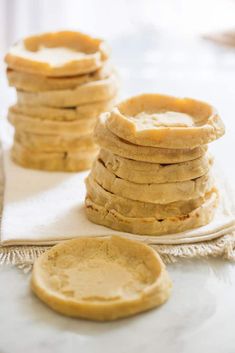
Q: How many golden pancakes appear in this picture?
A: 14